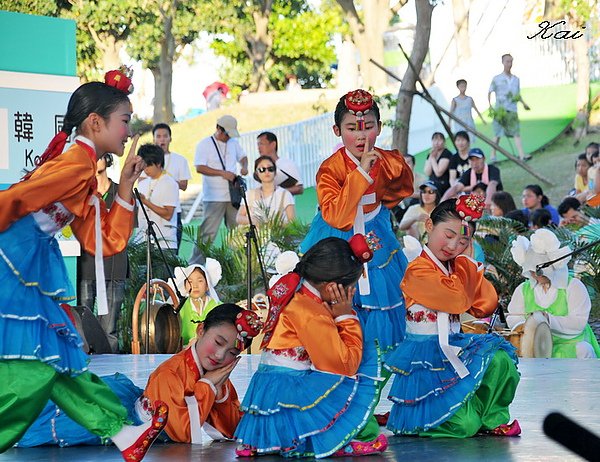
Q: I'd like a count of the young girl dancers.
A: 5